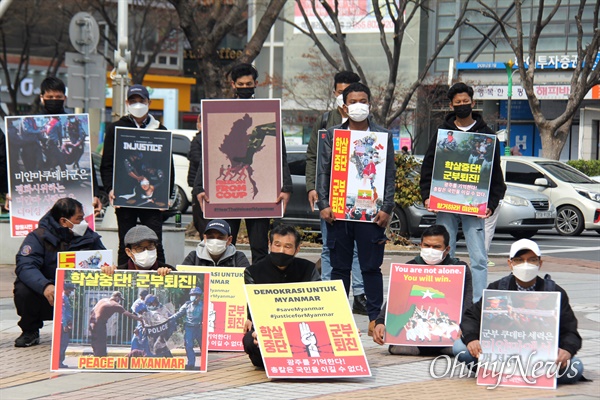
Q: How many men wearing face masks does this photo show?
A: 12